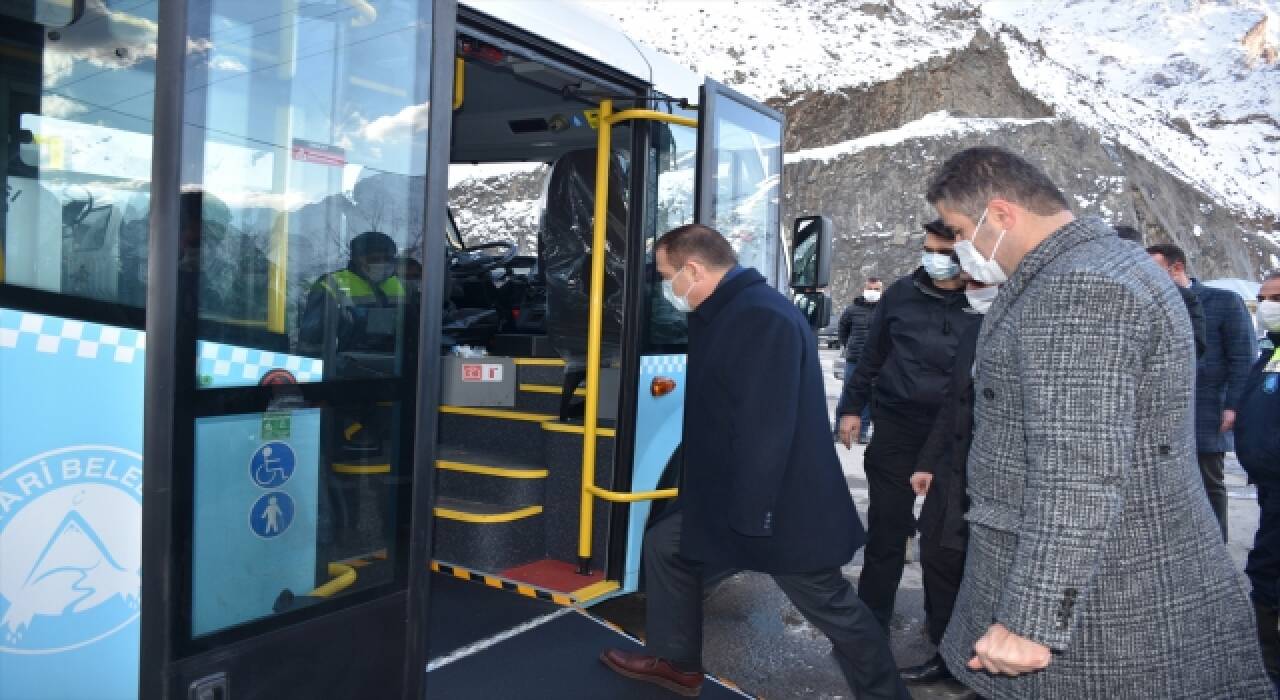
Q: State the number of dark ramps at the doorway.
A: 1